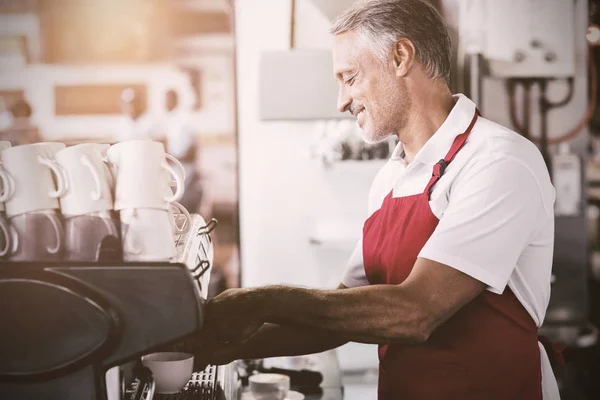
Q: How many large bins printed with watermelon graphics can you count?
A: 0